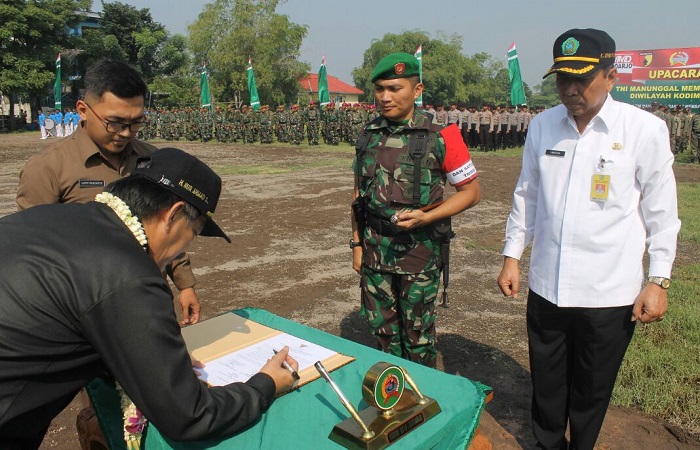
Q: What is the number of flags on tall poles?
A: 6